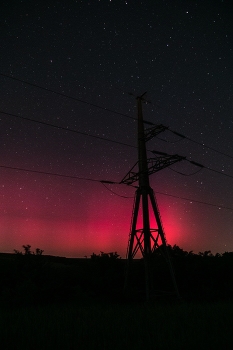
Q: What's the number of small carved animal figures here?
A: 0